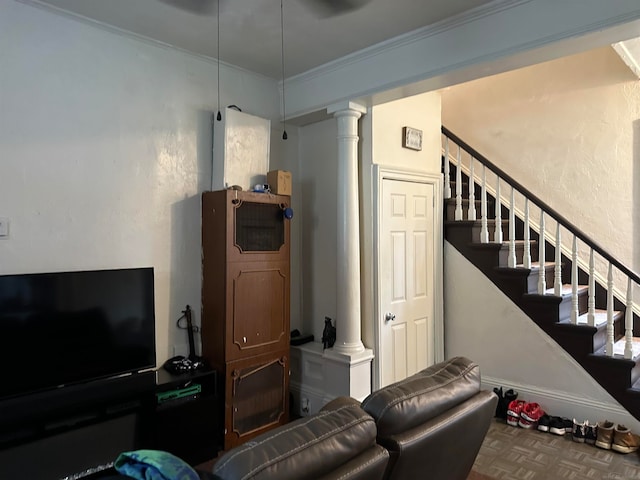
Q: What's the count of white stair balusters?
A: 13